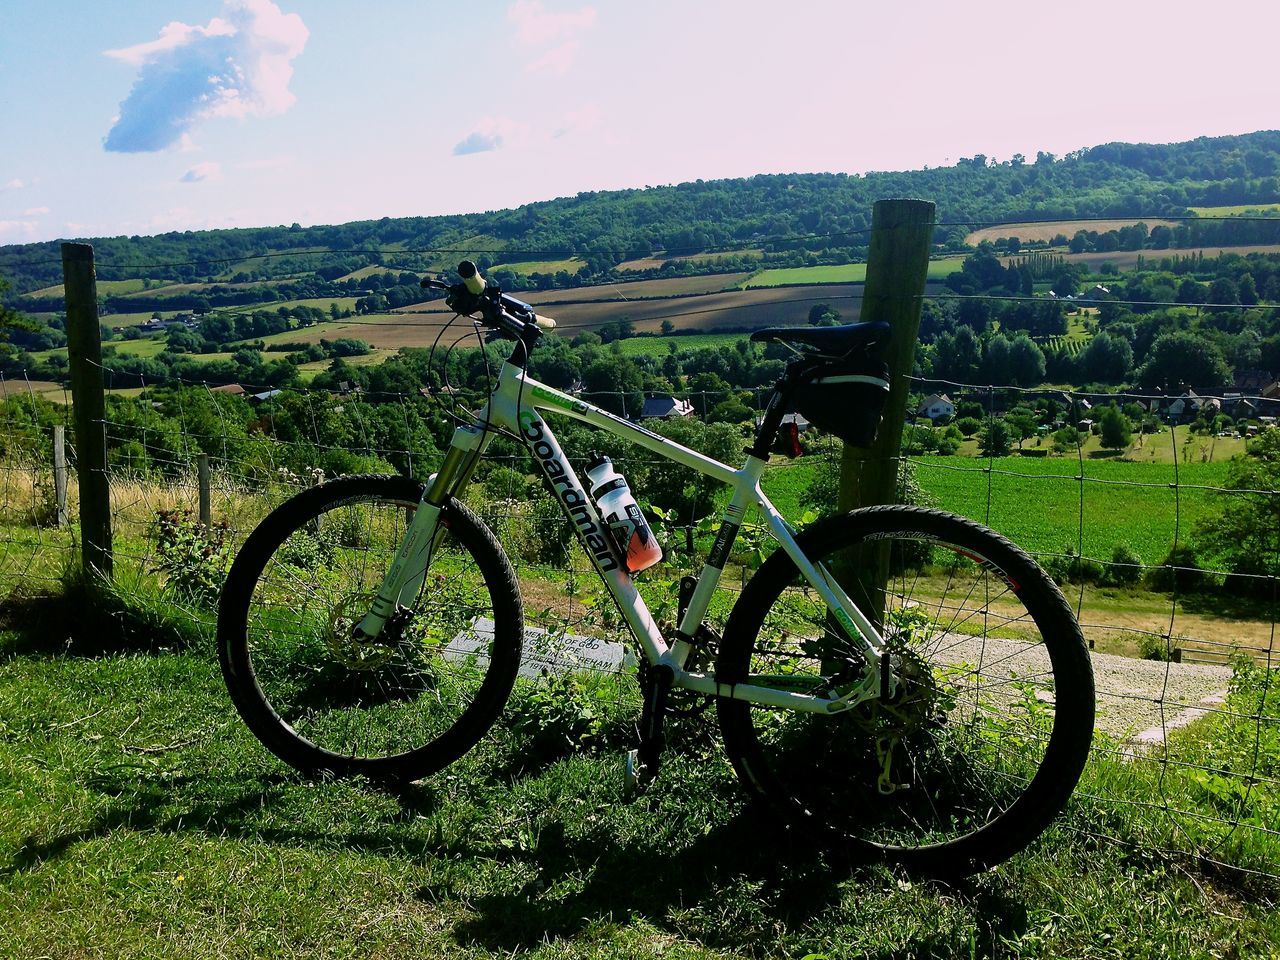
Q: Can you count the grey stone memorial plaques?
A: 1